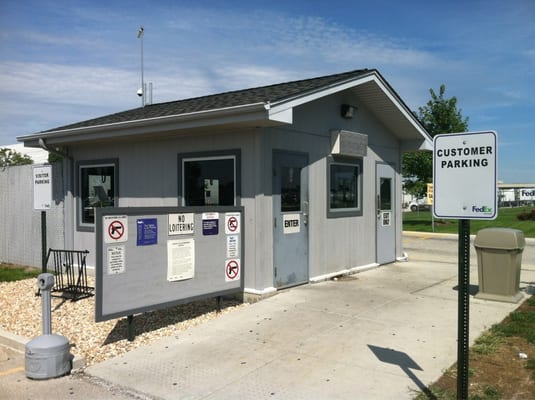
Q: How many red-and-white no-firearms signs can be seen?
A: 3